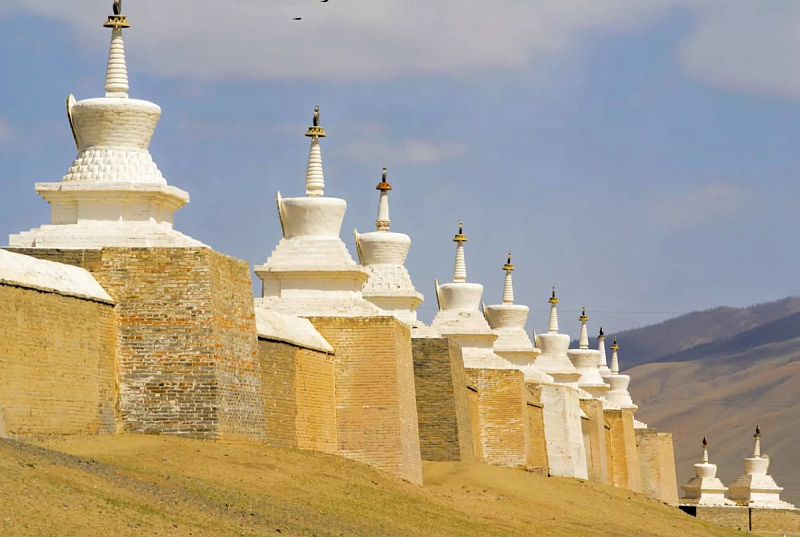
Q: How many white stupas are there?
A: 11